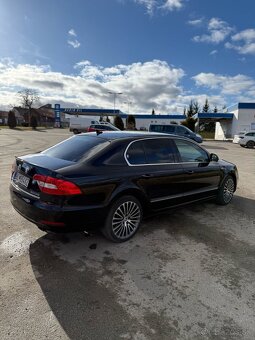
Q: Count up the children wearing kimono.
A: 0